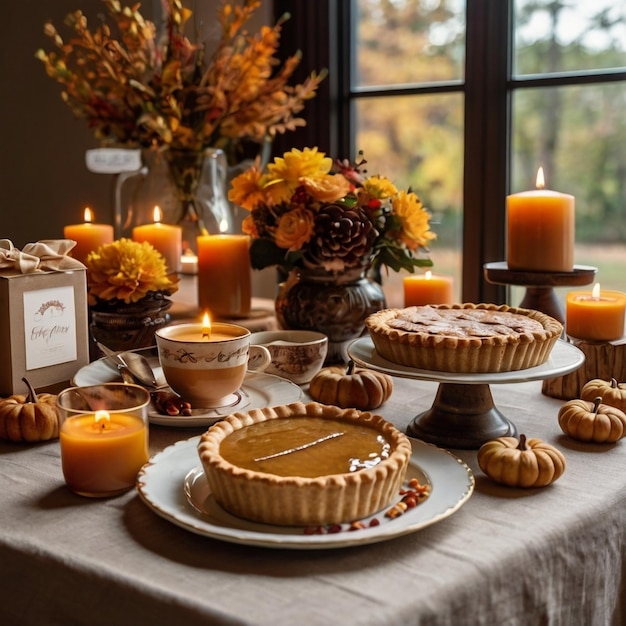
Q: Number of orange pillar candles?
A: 6